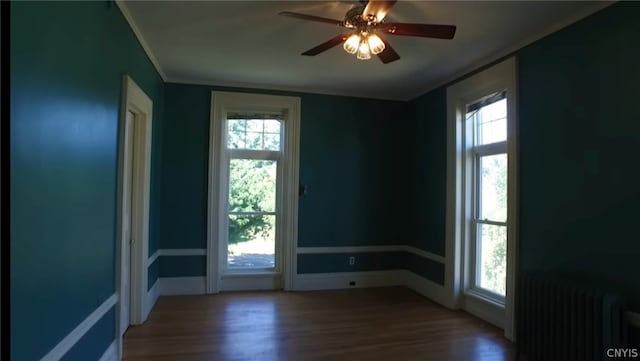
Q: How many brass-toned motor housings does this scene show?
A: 1